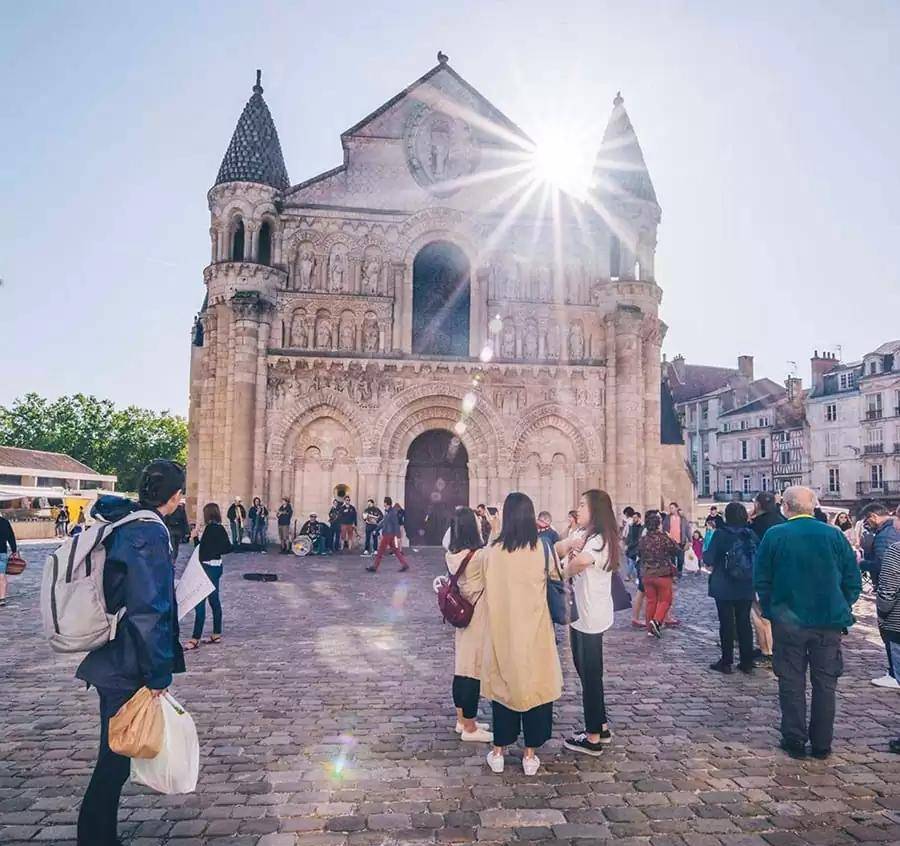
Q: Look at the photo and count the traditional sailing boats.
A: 0